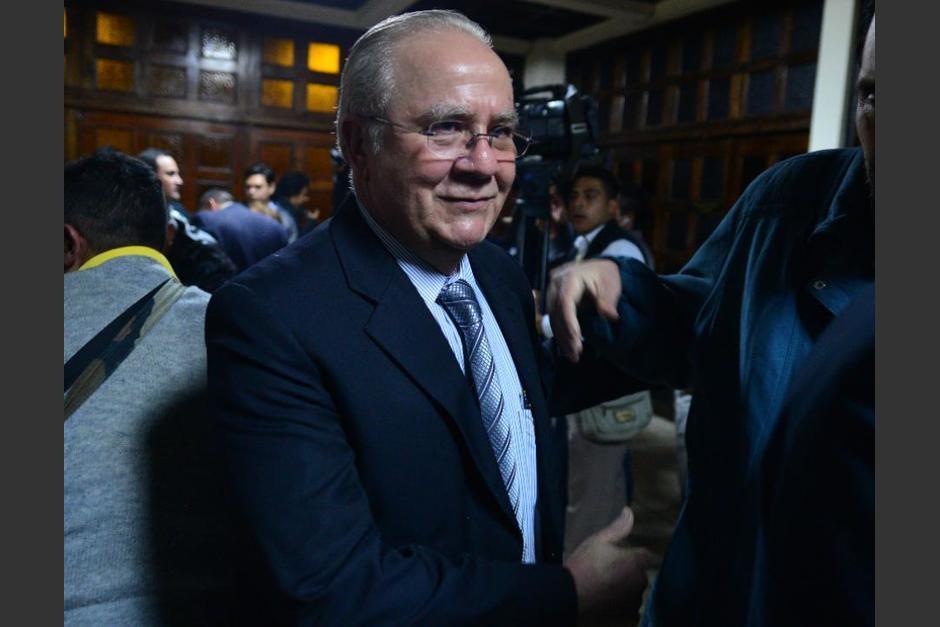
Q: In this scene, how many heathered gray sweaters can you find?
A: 1